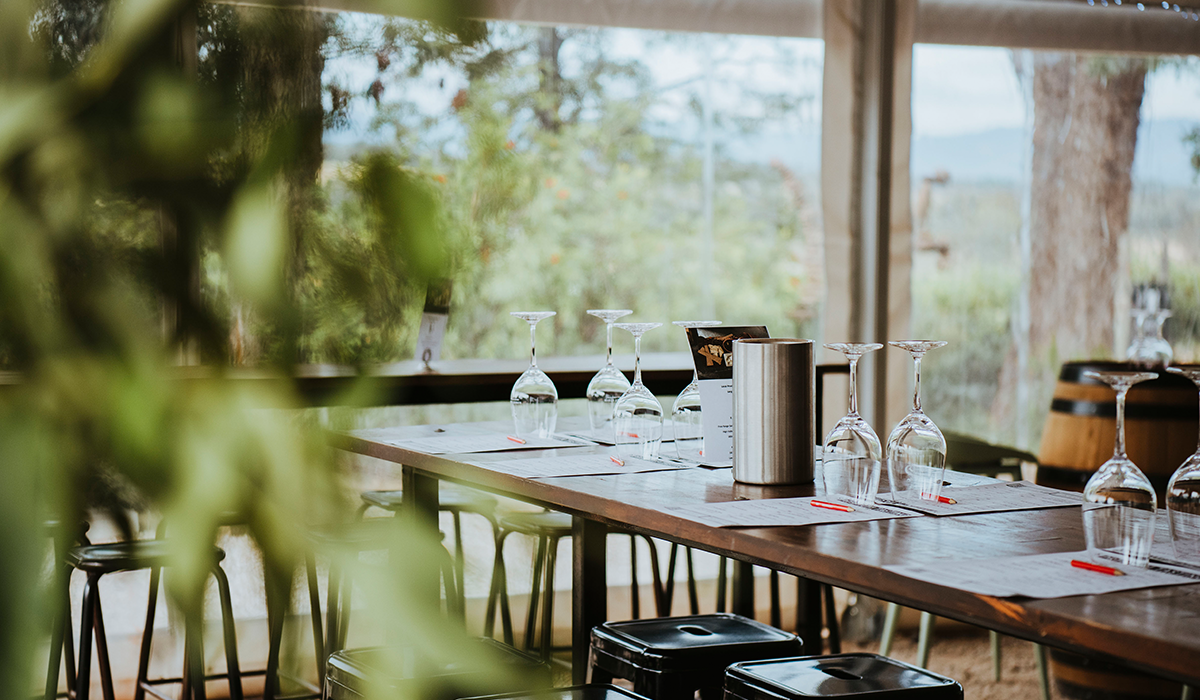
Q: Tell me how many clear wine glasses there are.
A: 8